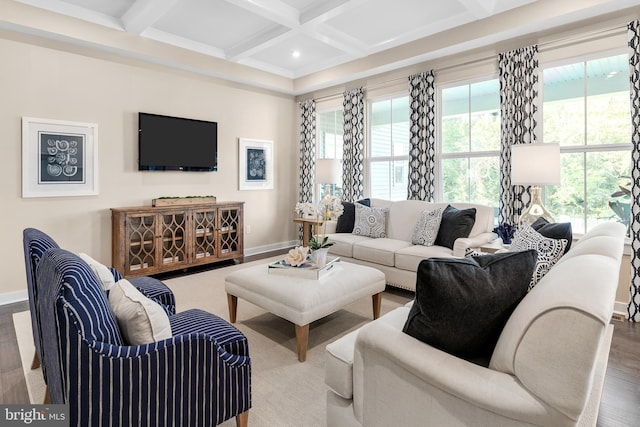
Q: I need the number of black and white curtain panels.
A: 5